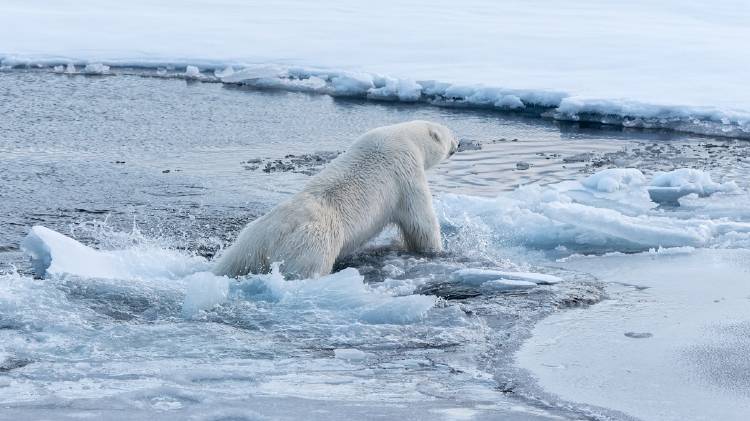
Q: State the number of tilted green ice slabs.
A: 0